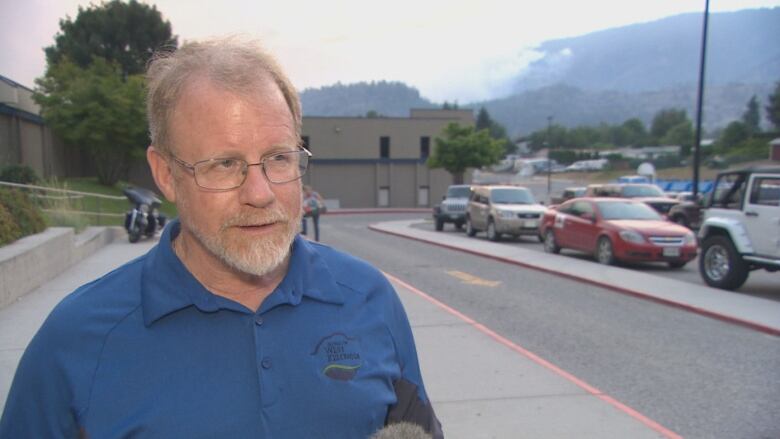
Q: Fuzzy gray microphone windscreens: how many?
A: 1